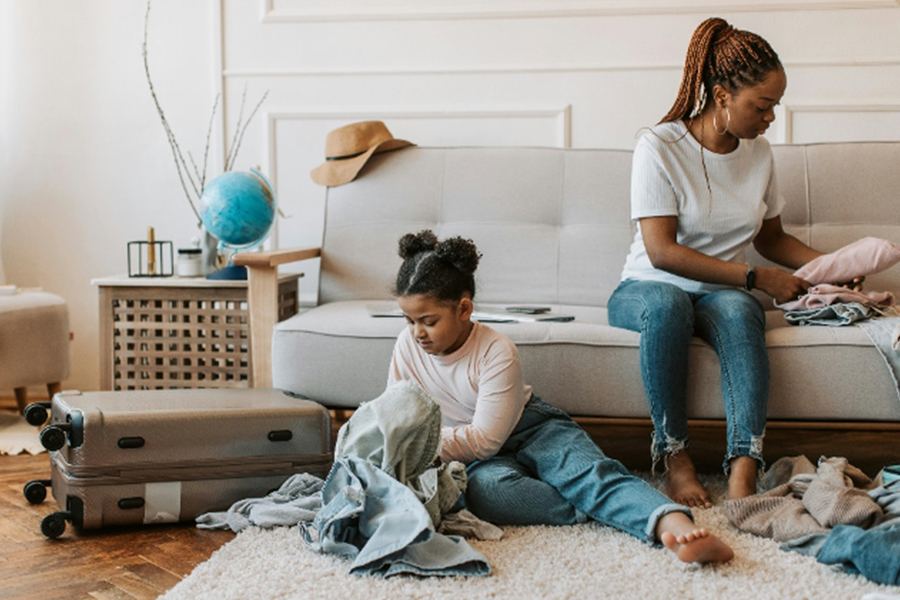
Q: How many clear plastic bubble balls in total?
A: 0